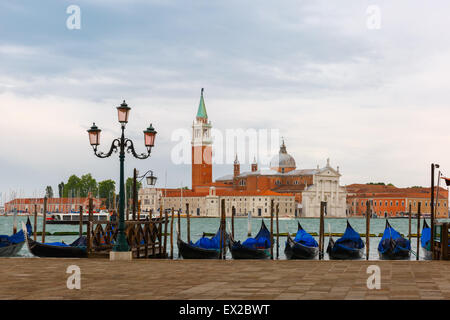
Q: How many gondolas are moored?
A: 8